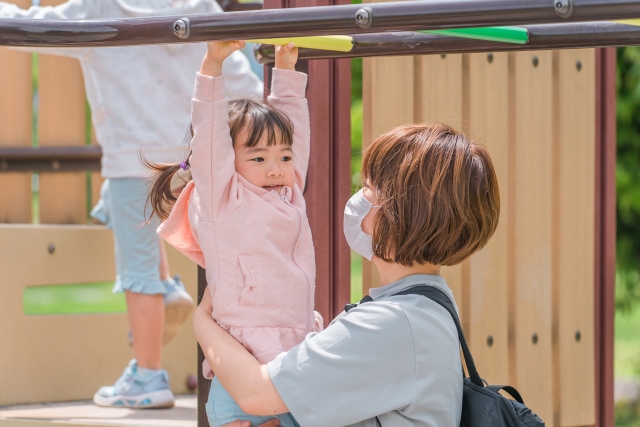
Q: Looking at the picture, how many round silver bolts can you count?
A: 3